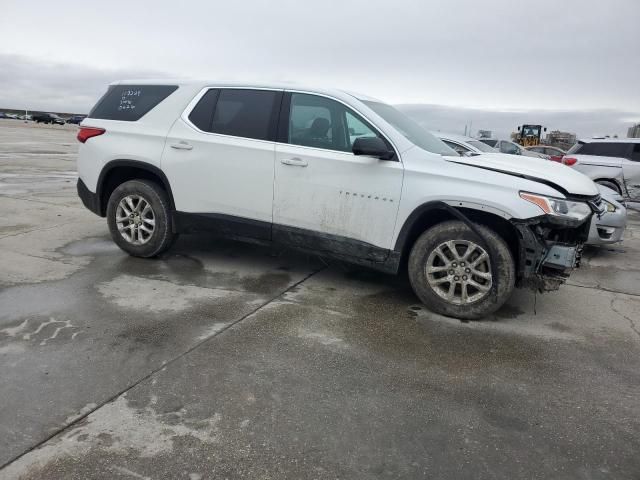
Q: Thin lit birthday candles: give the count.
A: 0